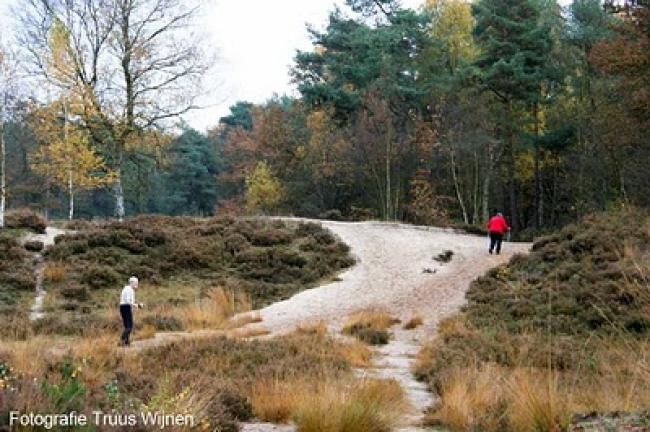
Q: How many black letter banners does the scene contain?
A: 0